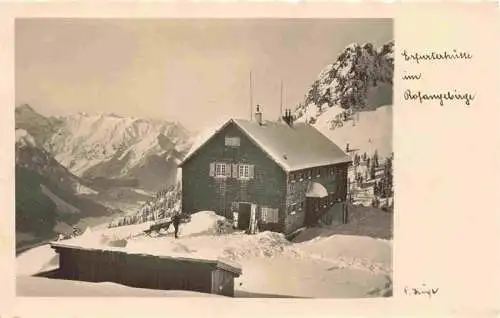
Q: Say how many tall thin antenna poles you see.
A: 2